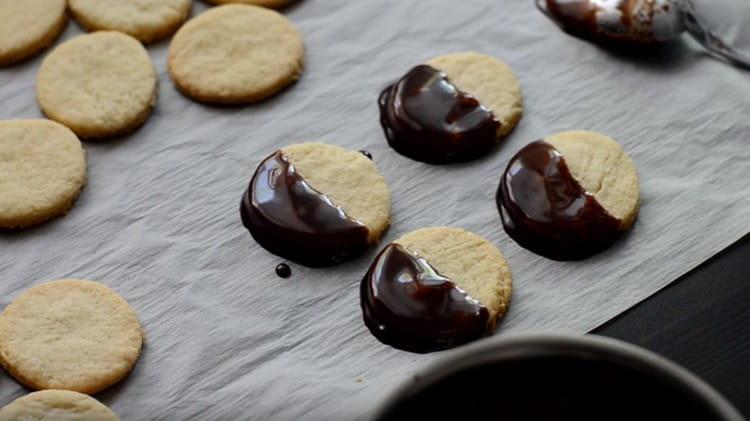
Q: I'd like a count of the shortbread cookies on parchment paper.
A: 12